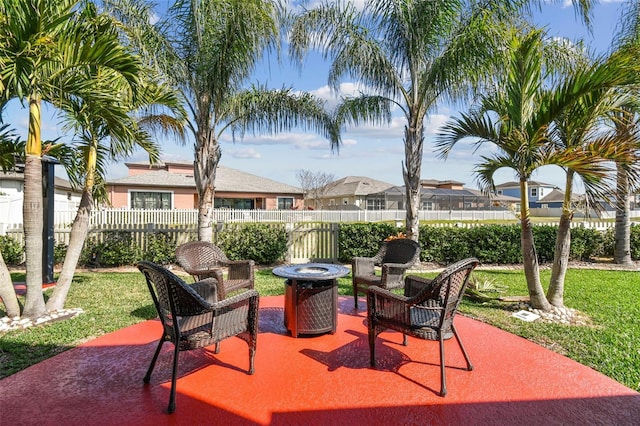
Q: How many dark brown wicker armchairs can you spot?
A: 4